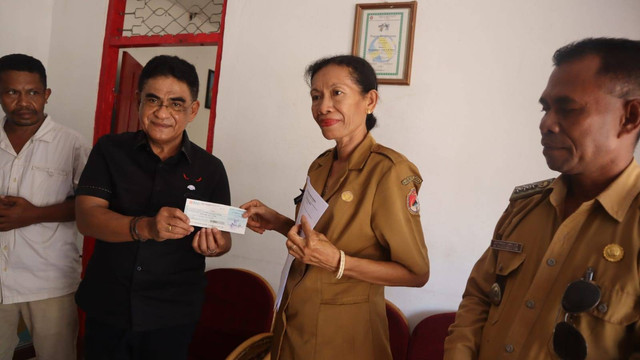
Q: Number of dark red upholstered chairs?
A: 3